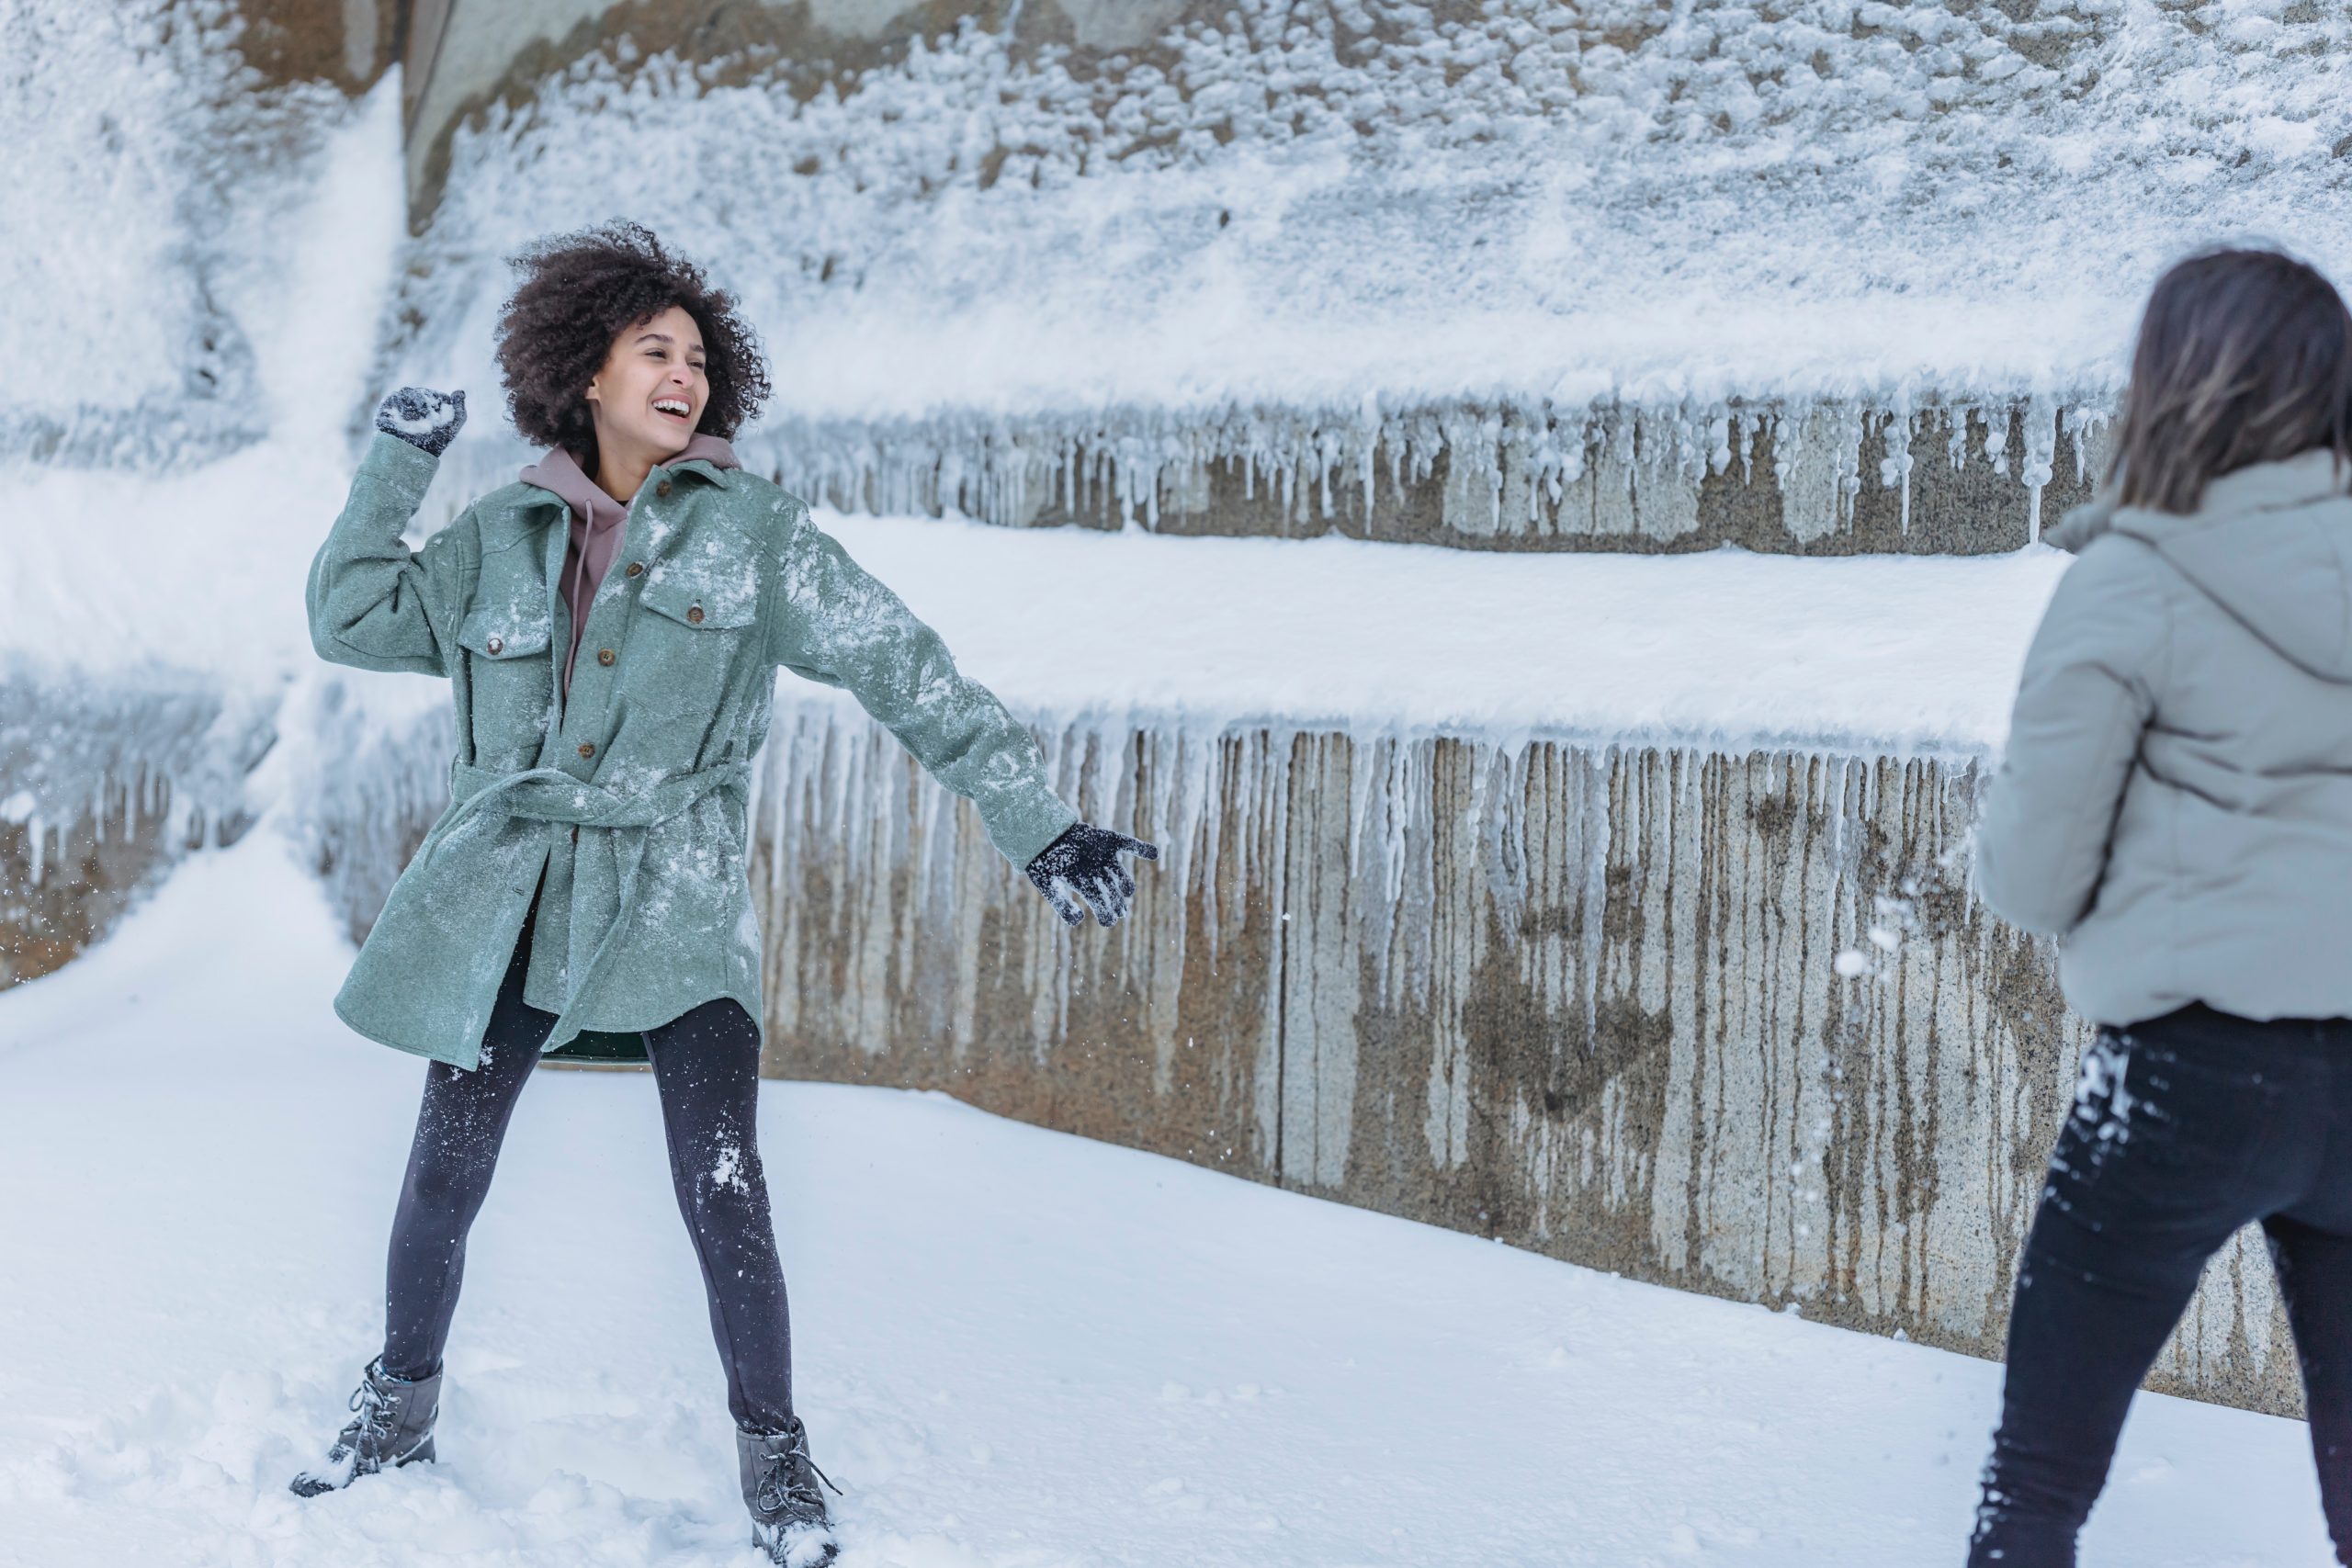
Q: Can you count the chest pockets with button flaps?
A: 2